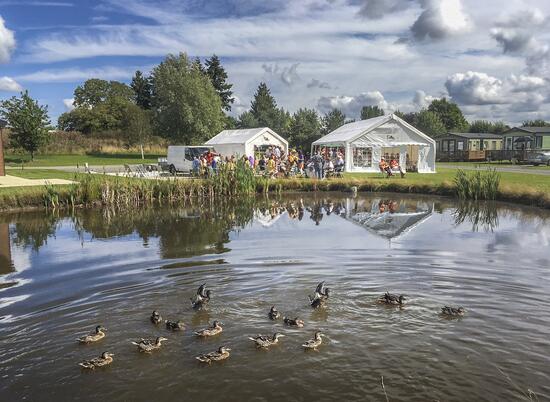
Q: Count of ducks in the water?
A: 15